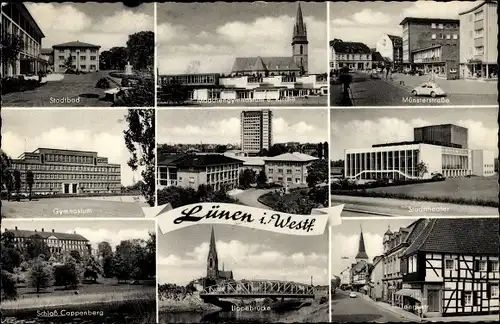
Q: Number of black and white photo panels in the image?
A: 9